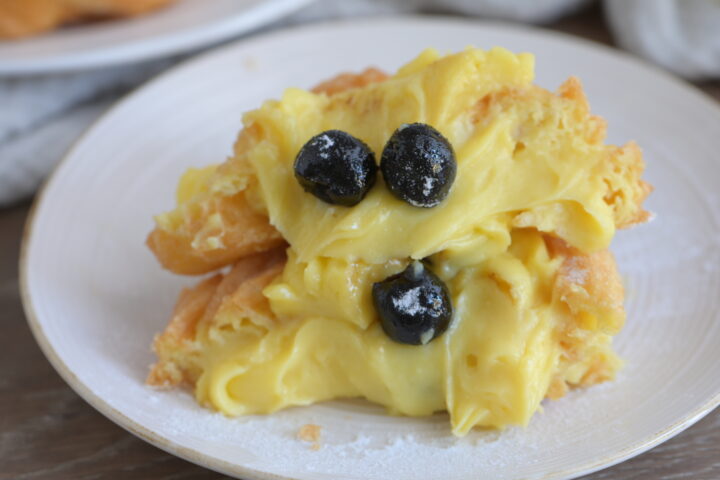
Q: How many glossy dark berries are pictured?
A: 3